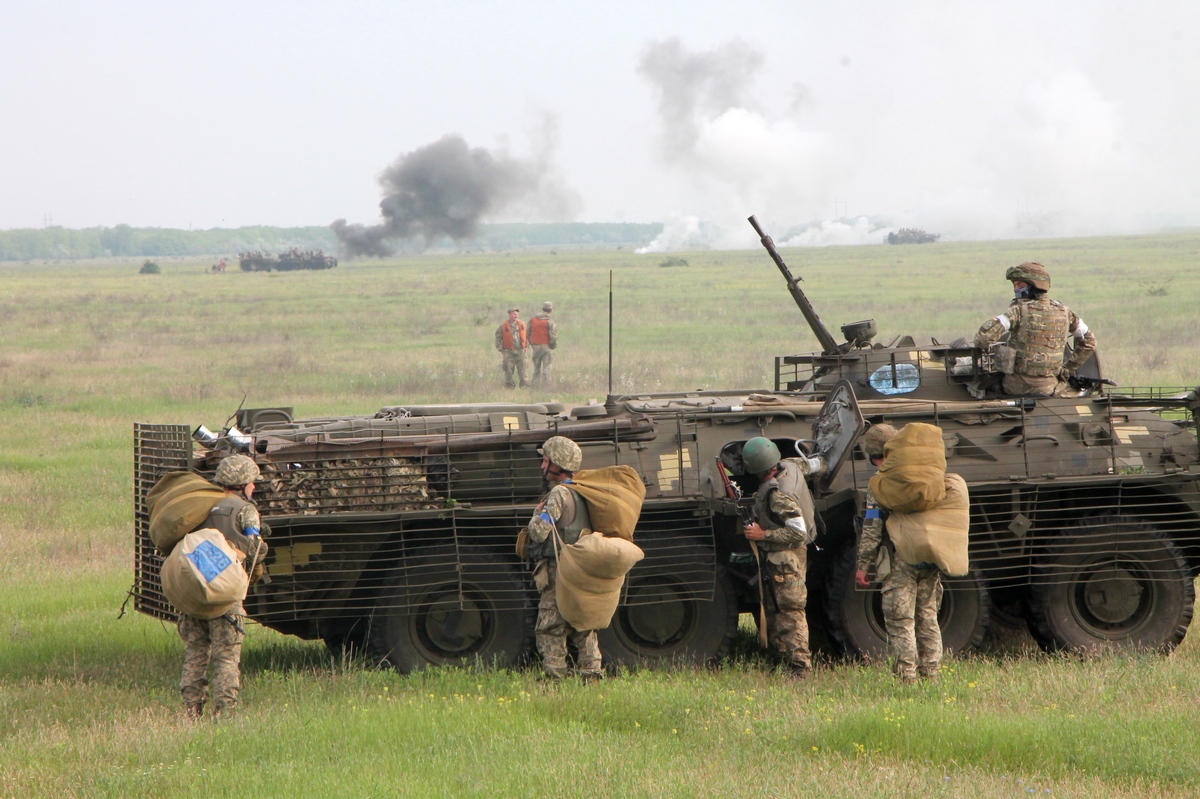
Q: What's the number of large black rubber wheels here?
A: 4